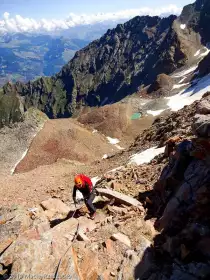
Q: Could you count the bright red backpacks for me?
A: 1